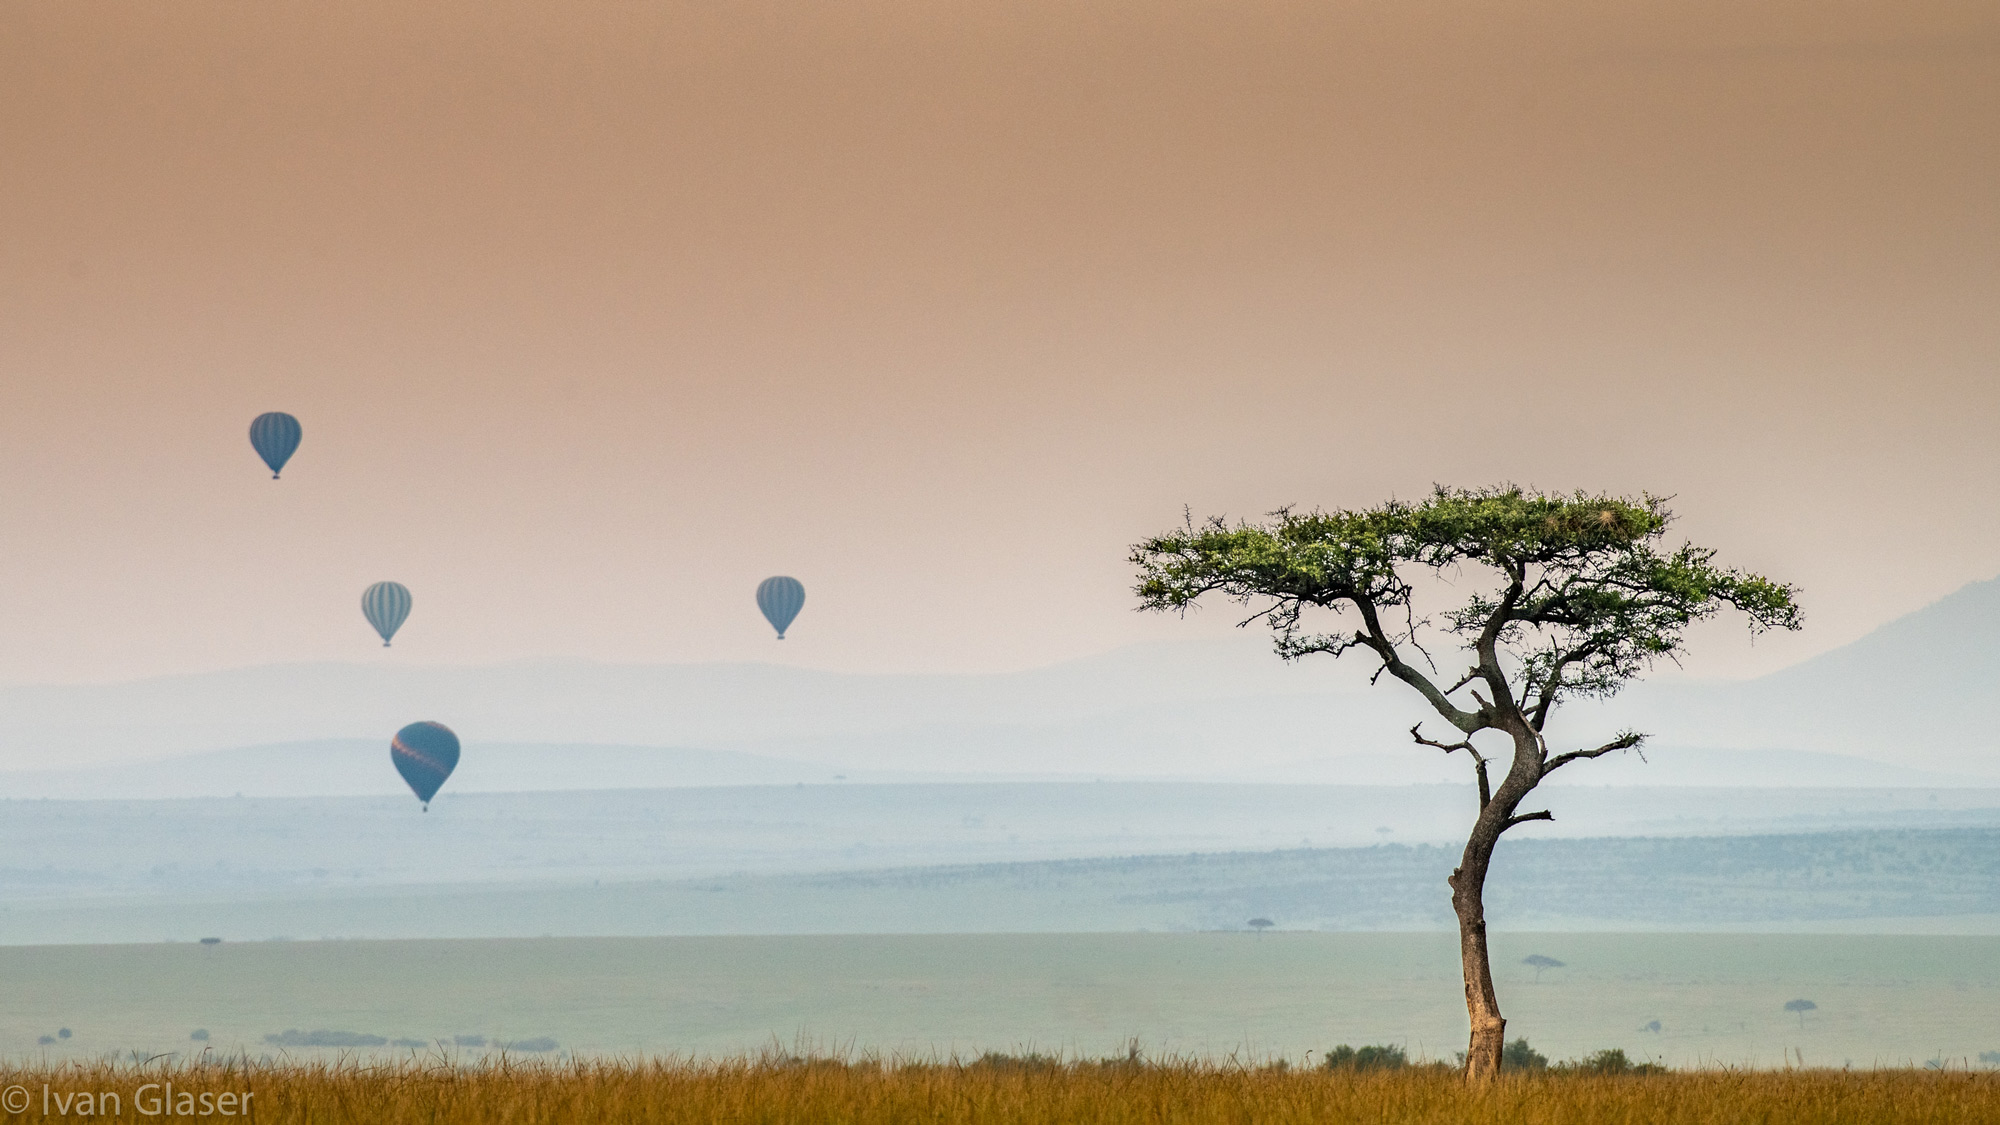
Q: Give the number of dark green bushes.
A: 3